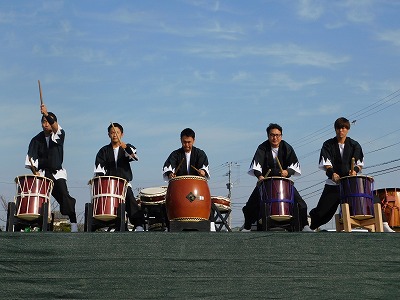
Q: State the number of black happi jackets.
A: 5